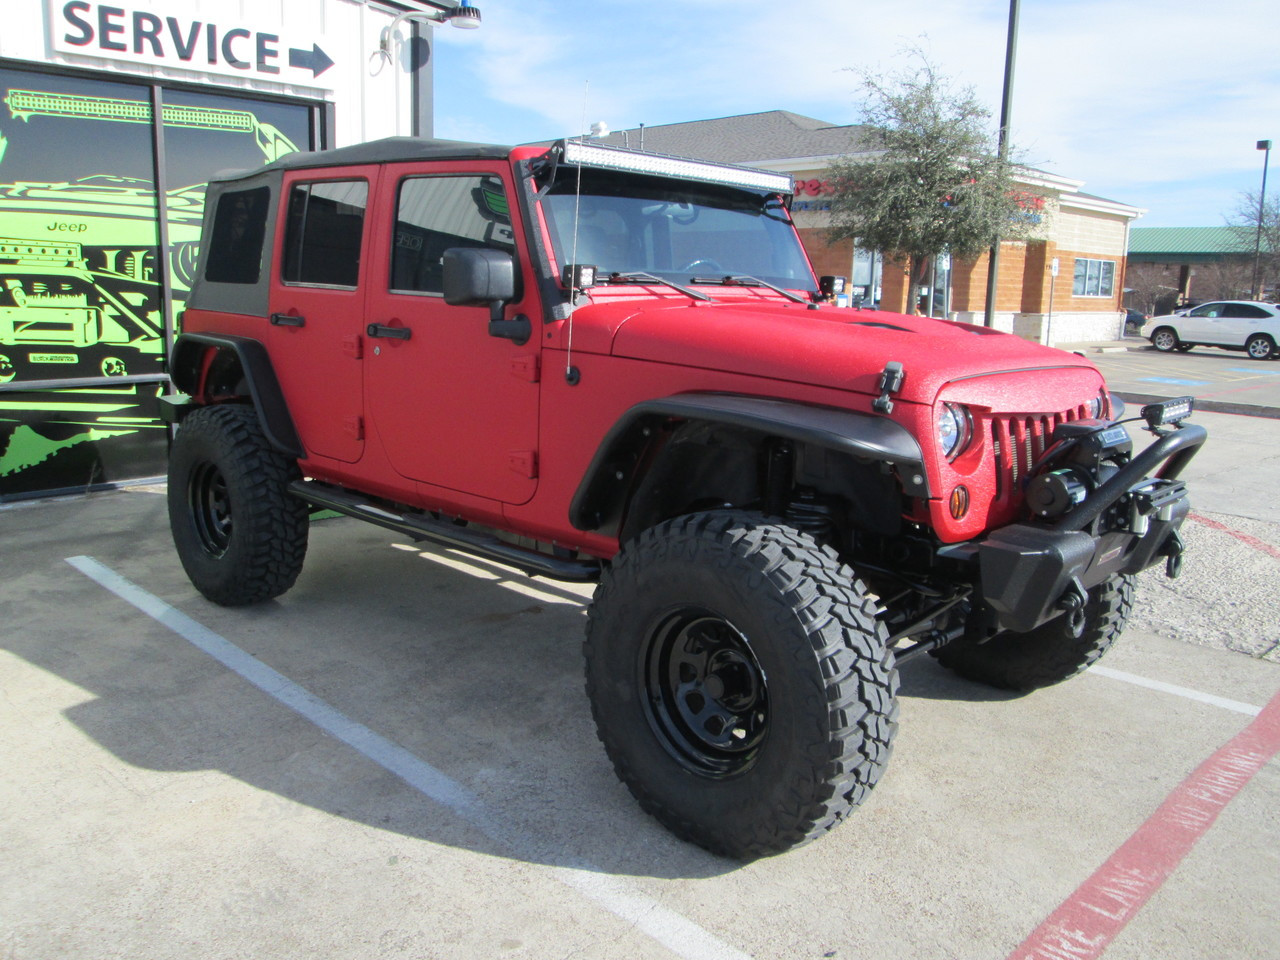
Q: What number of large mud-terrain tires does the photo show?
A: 3